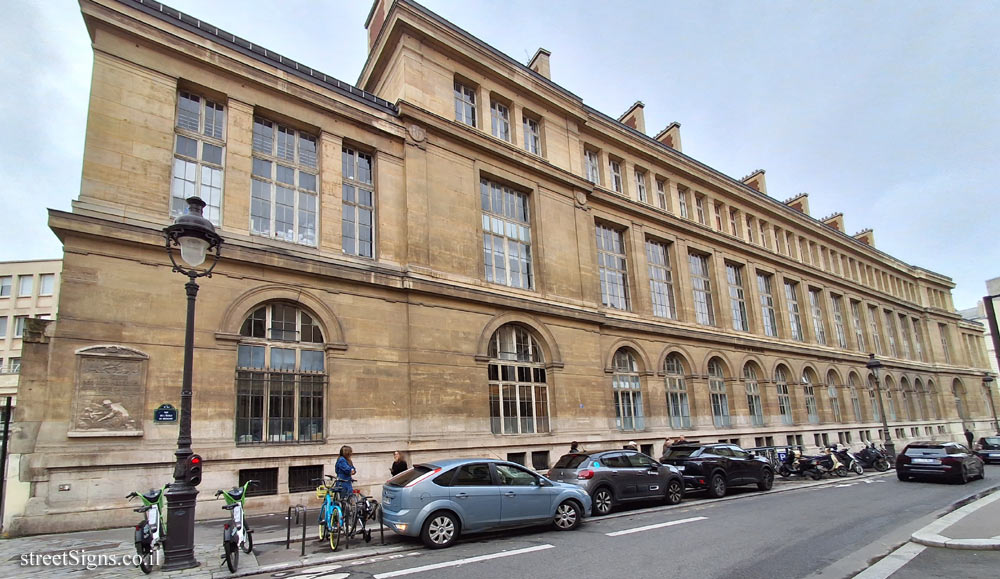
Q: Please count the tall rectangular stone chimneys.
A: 8